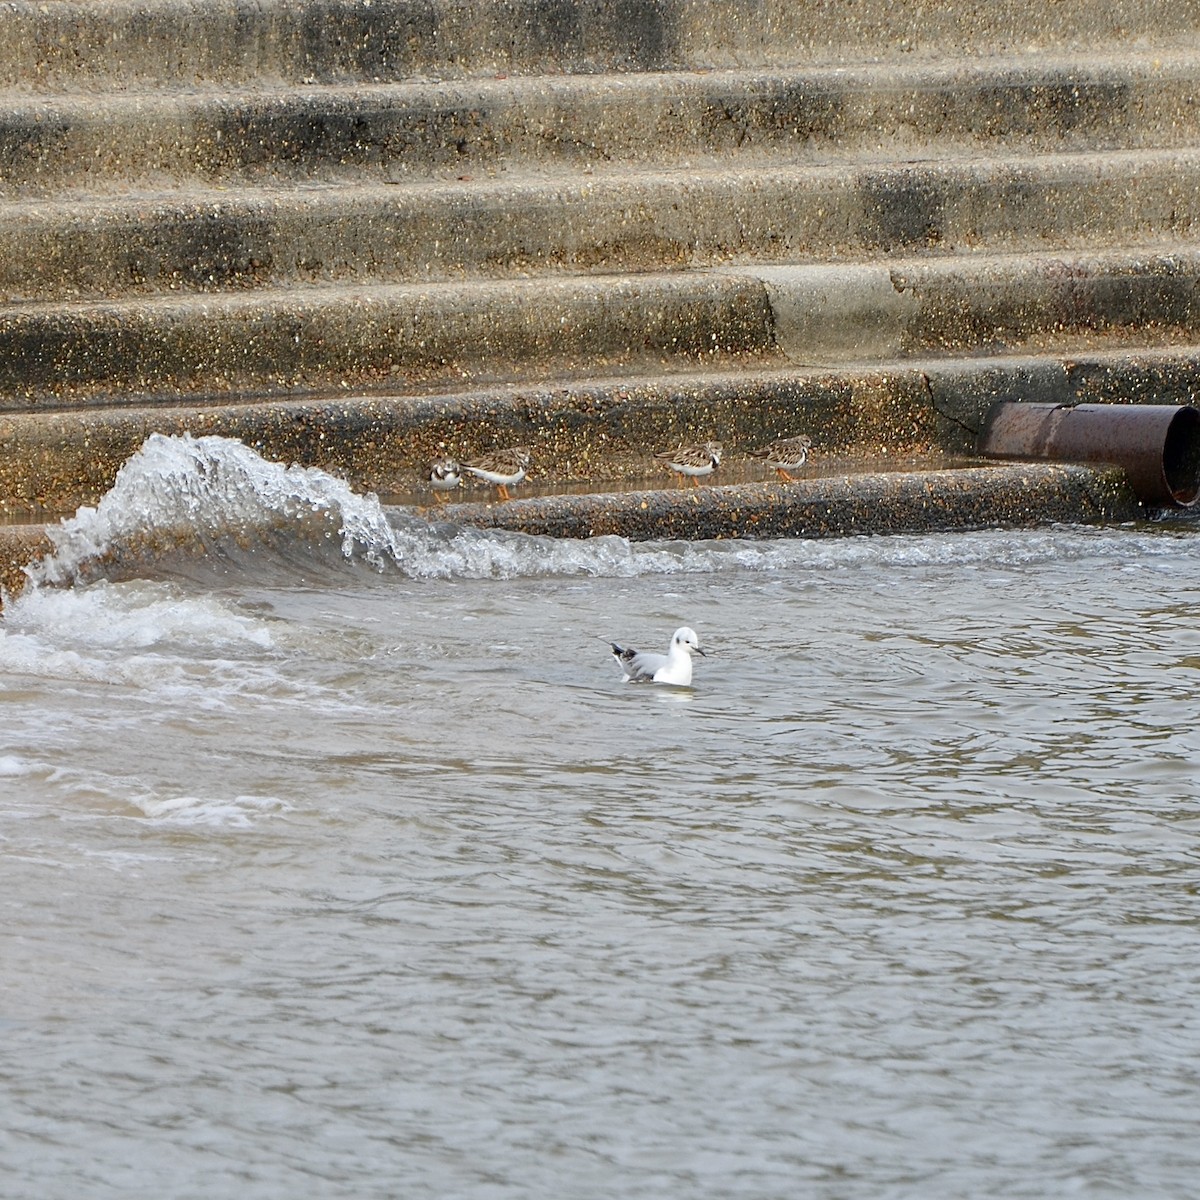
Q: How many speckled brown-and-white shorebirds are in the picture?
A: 4